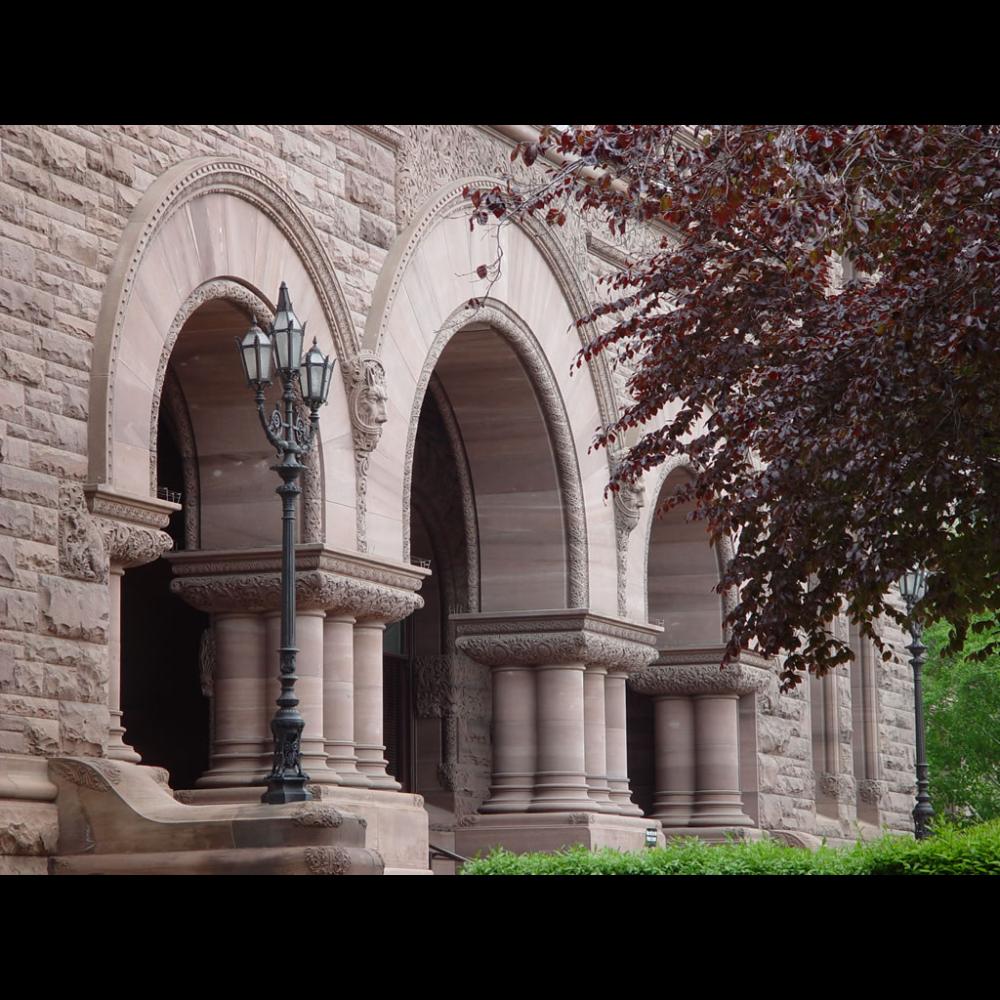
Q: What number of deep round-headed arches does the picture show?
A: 3